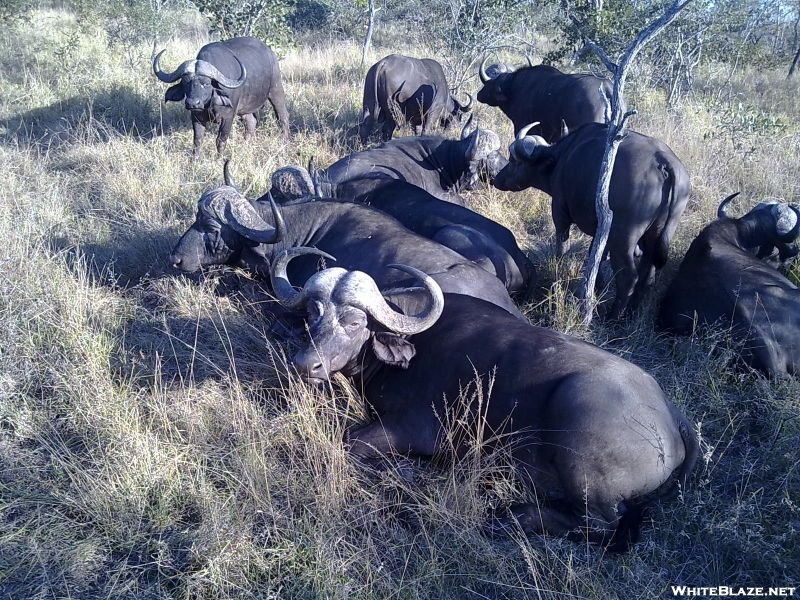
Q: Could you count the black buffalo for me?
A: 9